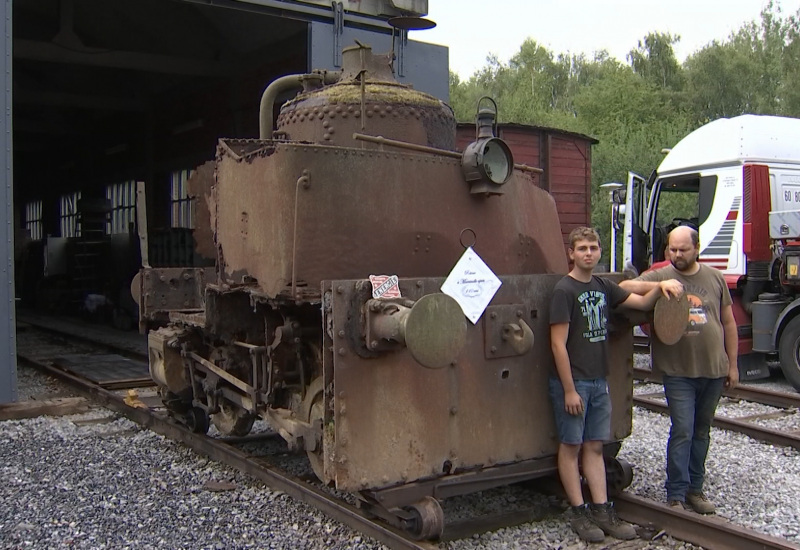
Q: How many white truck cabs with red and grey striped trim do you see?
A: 1